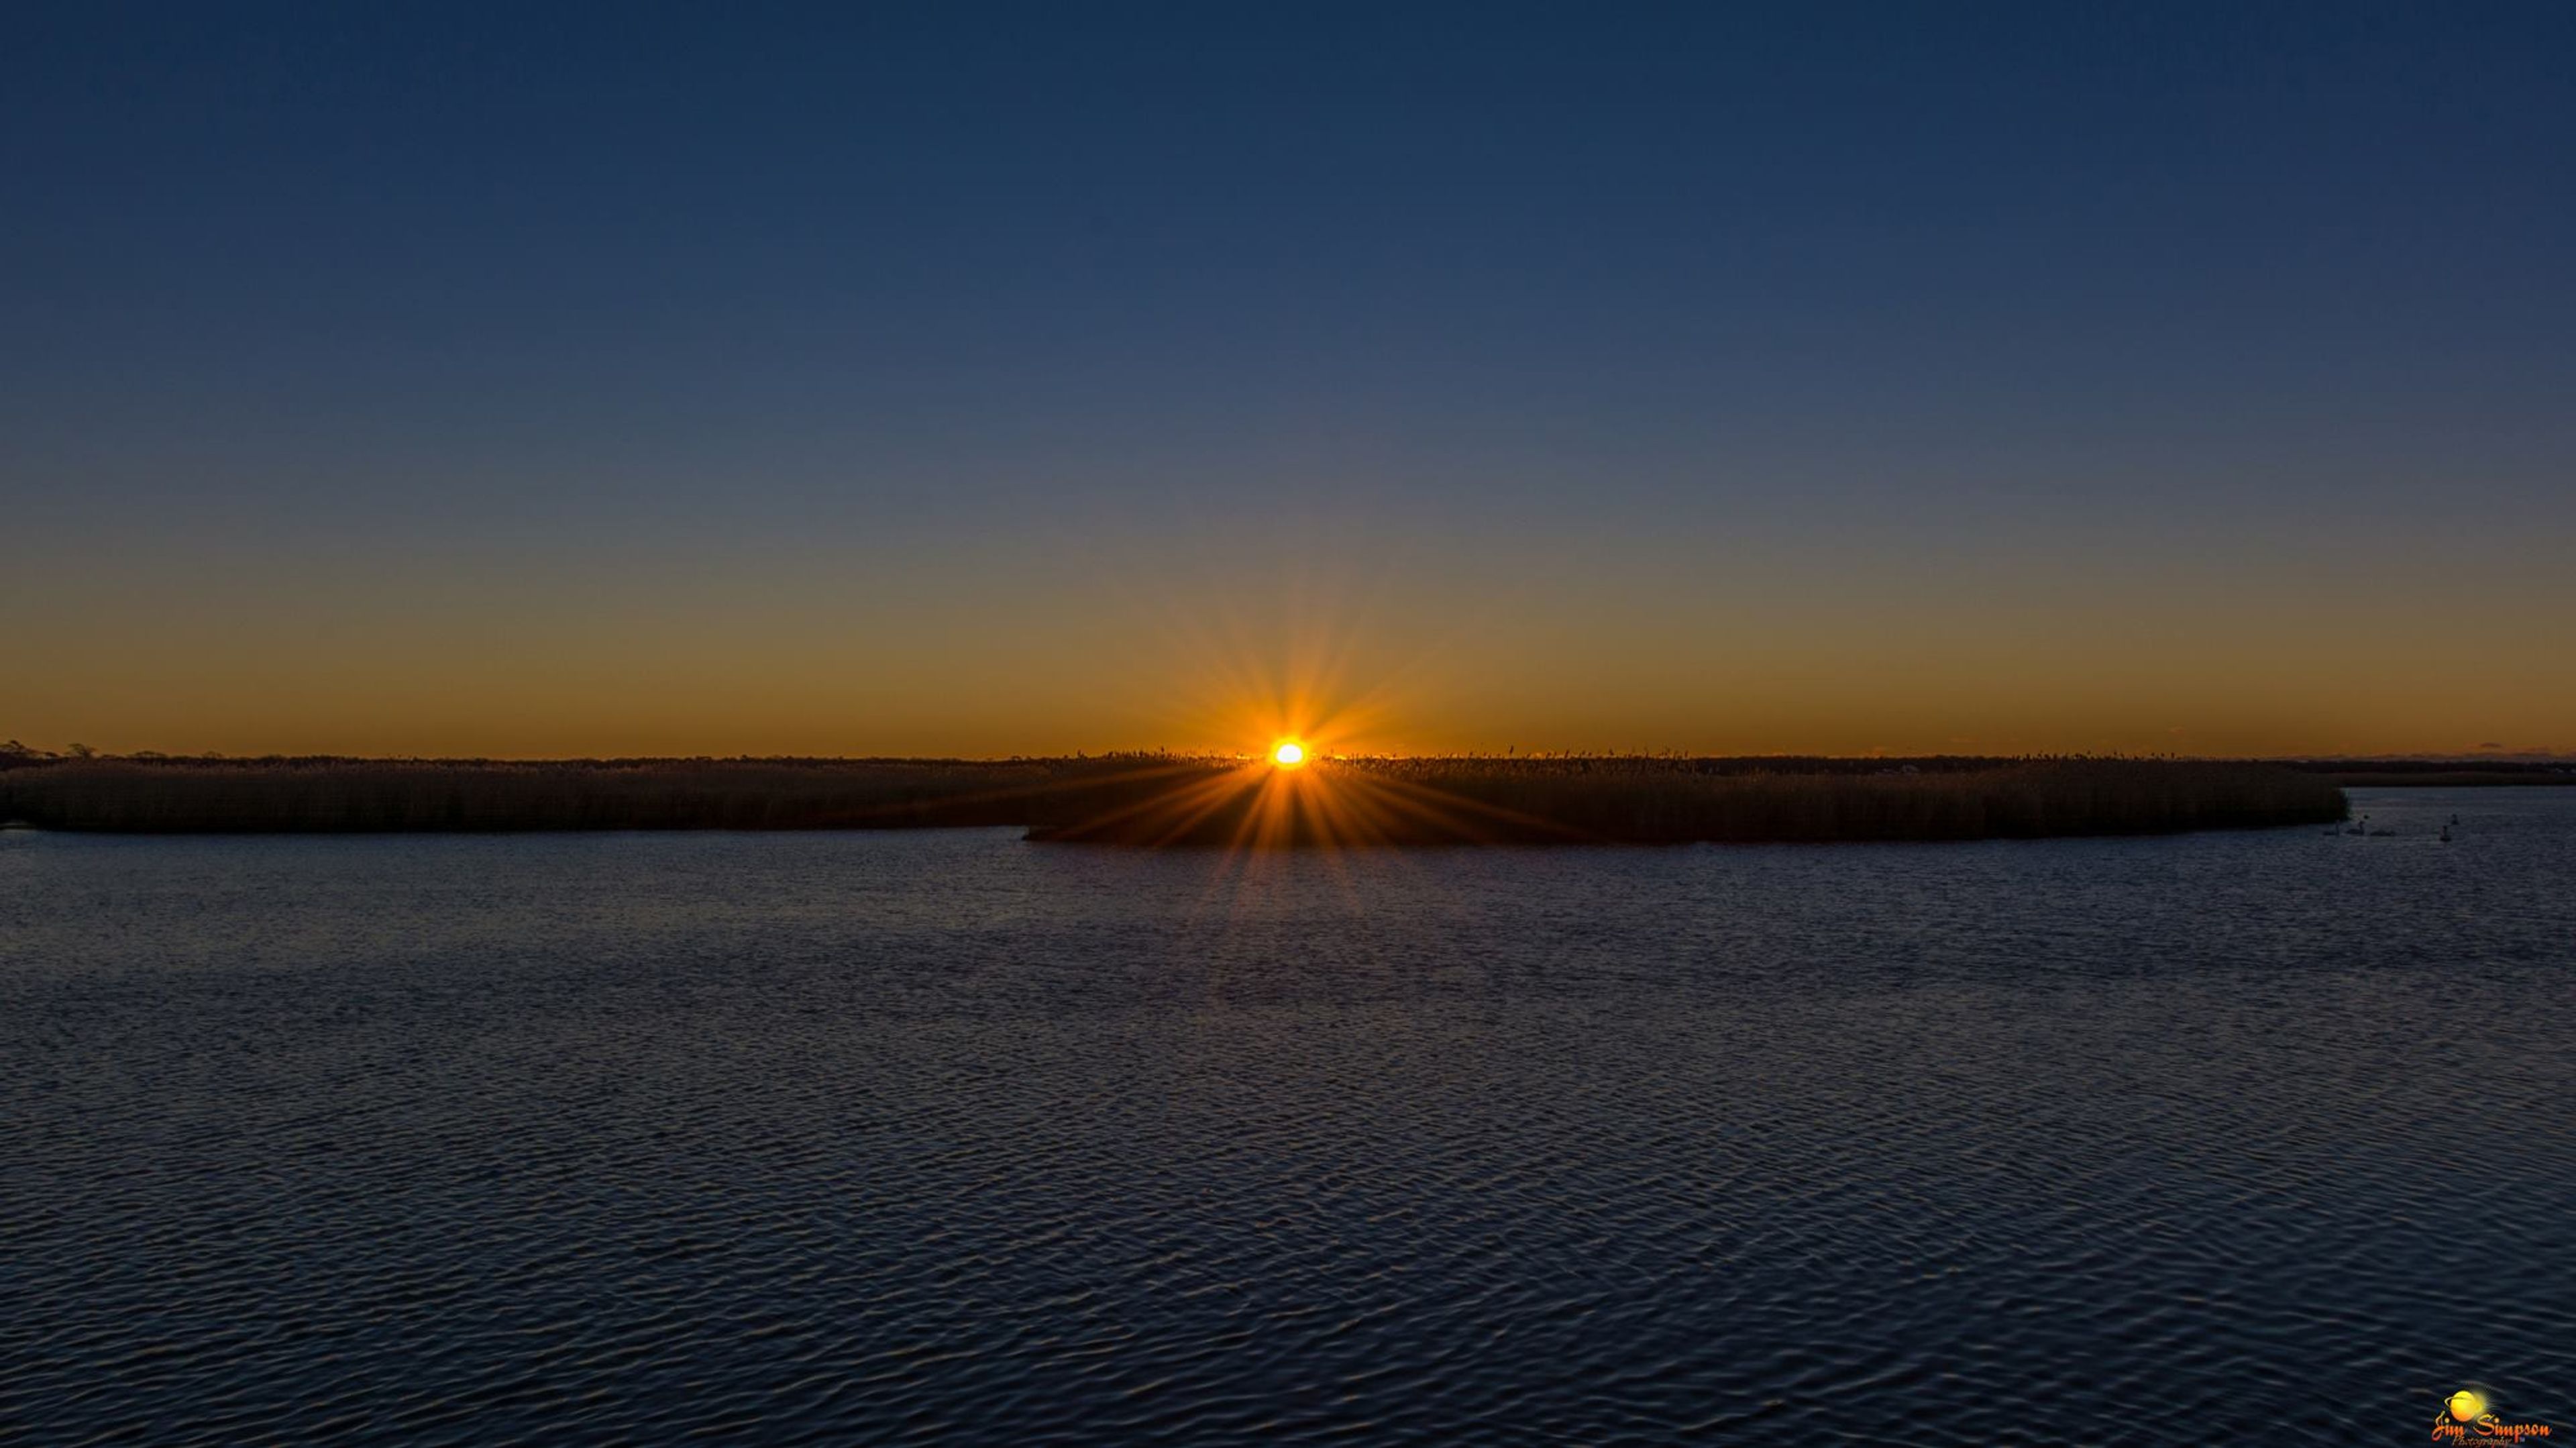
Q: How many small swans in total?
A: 5